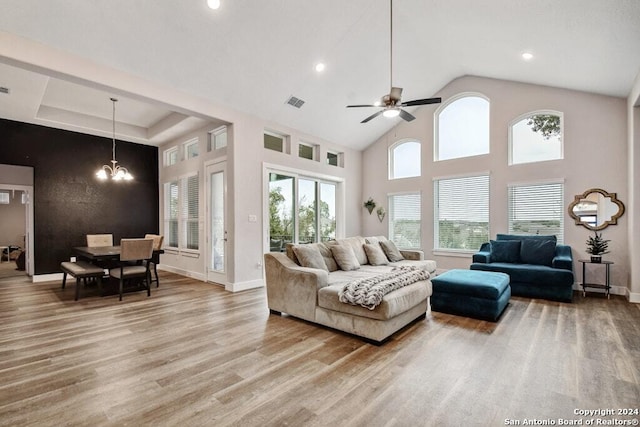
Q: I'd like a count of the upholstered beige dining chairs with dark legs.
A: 3